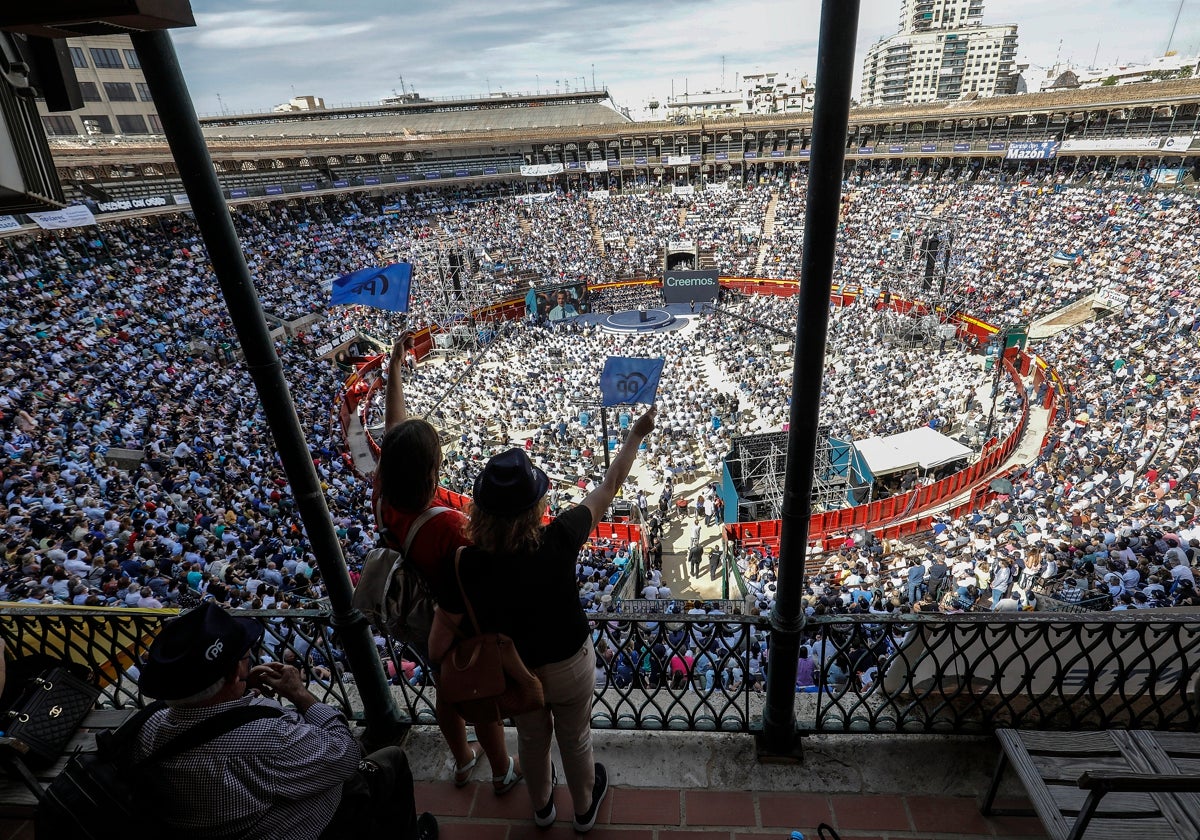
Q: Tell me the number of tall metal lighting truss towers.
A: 2